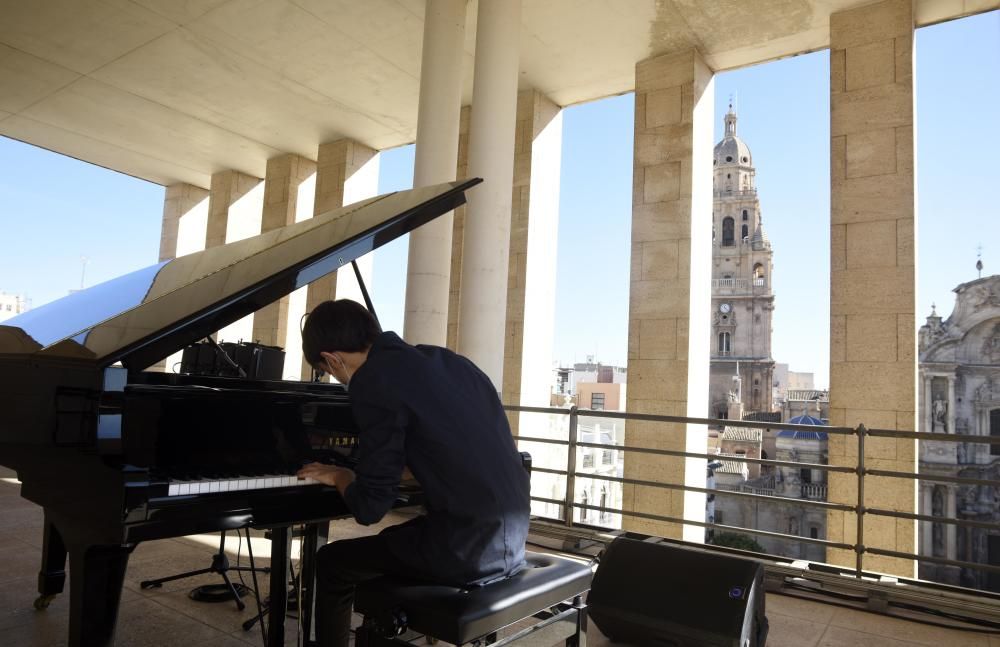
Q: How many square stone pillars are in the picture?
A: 8